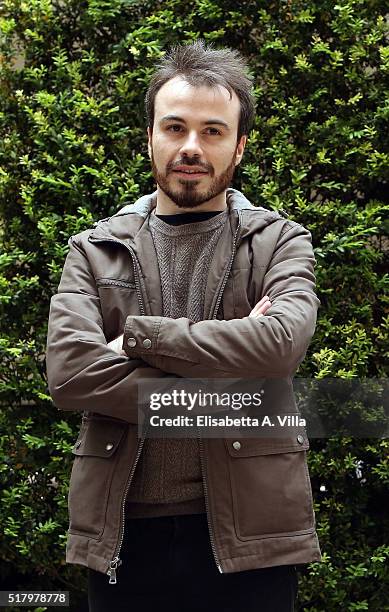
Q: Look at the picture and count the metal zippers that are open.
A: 1